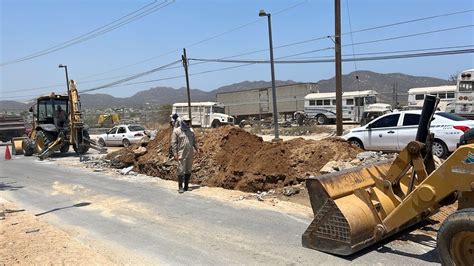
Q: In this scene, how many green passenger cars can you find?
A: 0